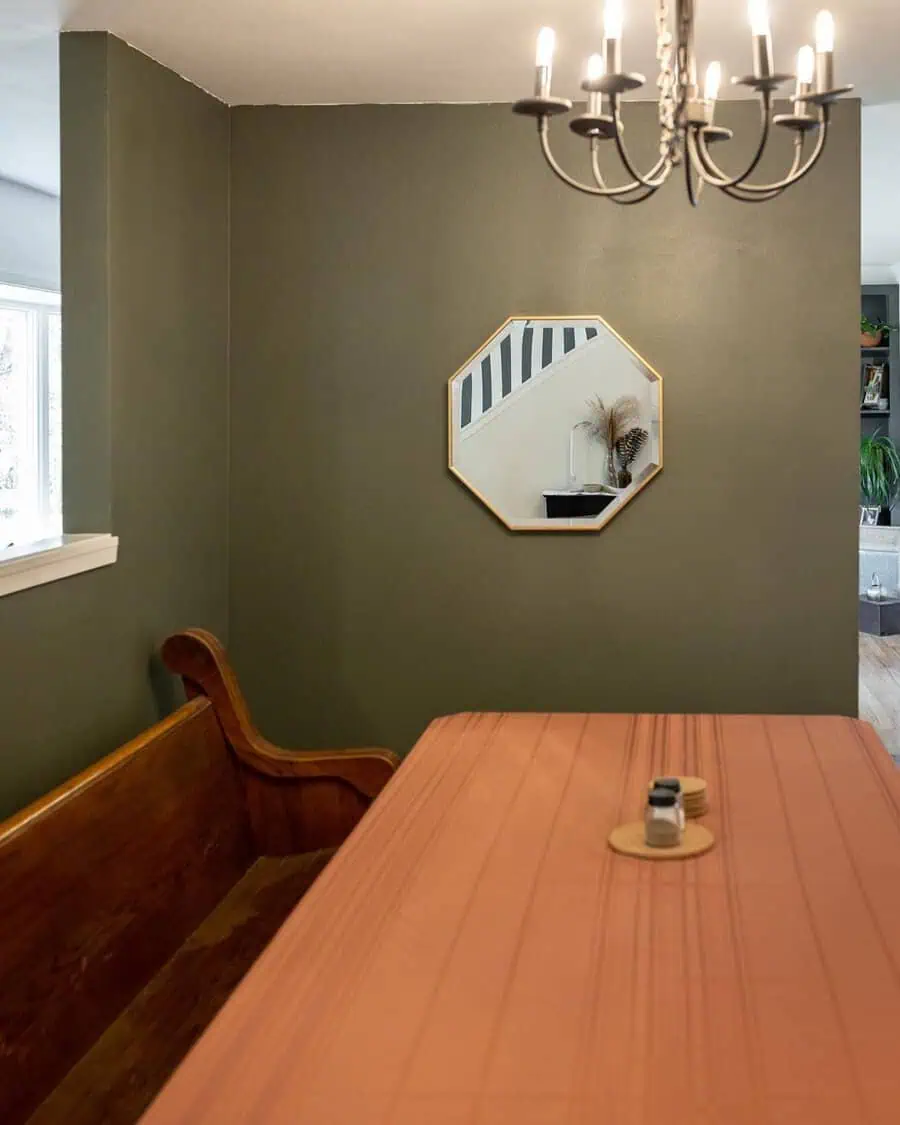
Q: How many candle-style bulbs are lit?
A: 7